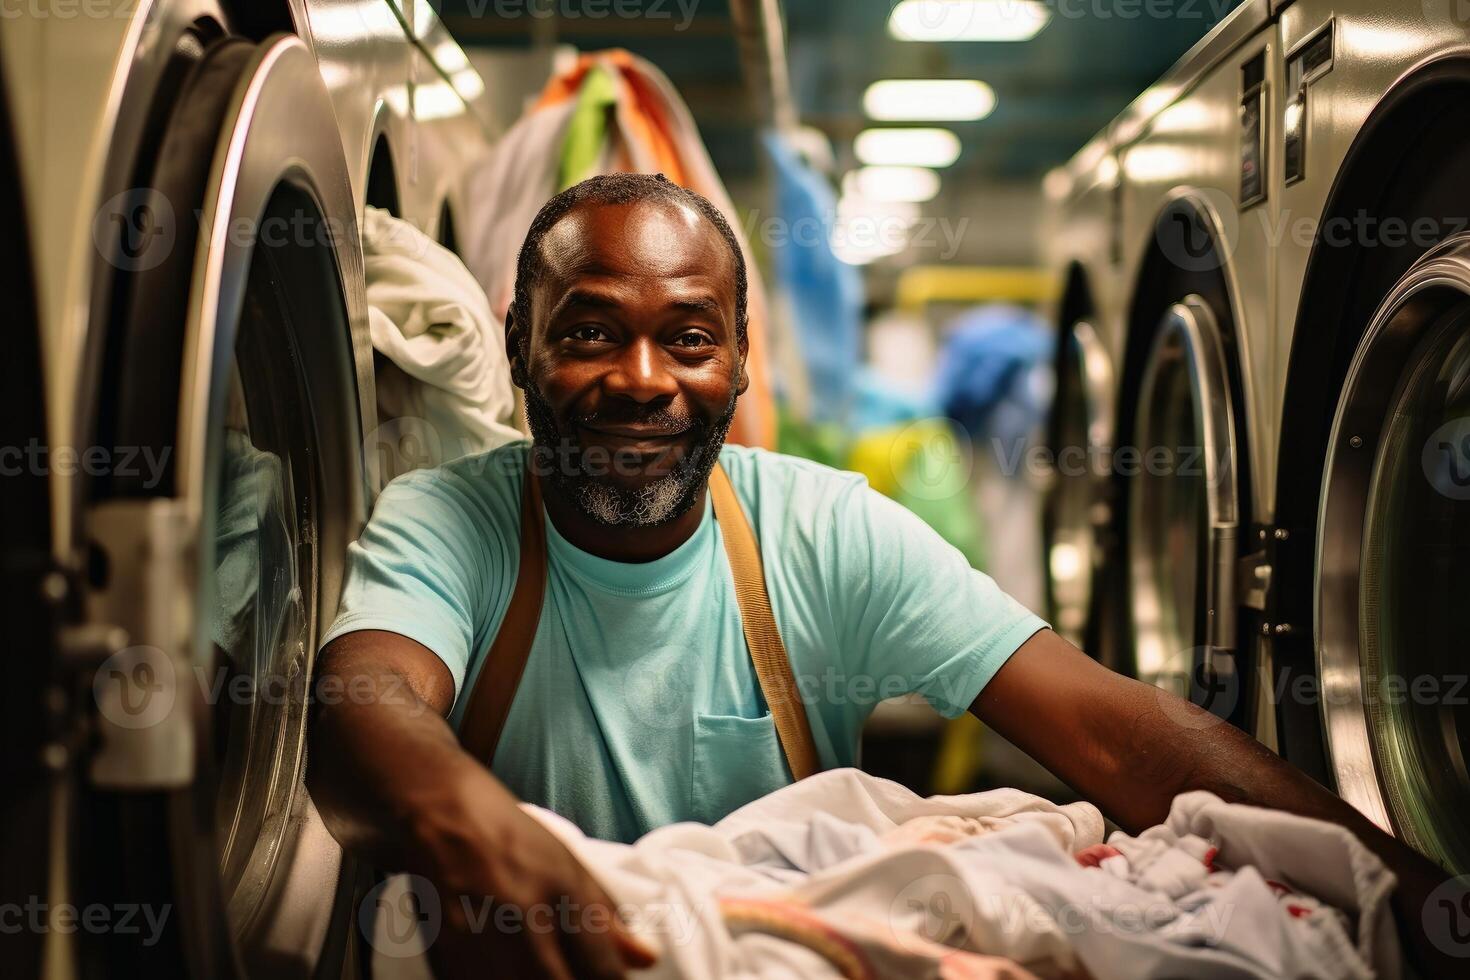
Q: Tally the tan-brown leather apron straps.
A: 2